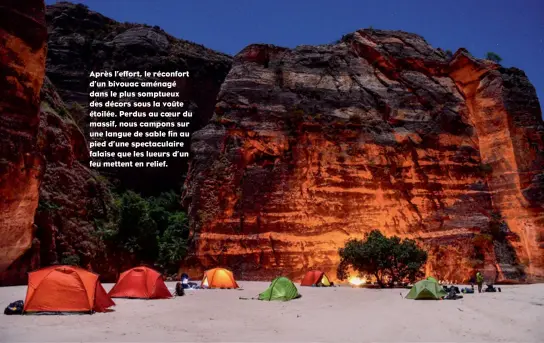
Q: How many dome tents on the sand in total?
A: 6